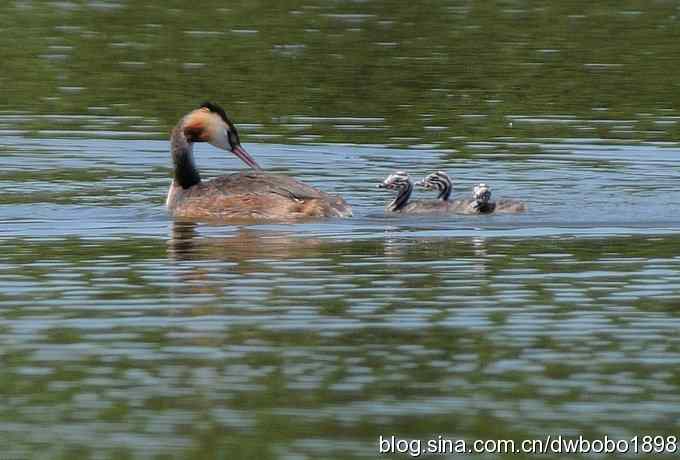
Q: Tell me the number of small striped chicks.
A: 3